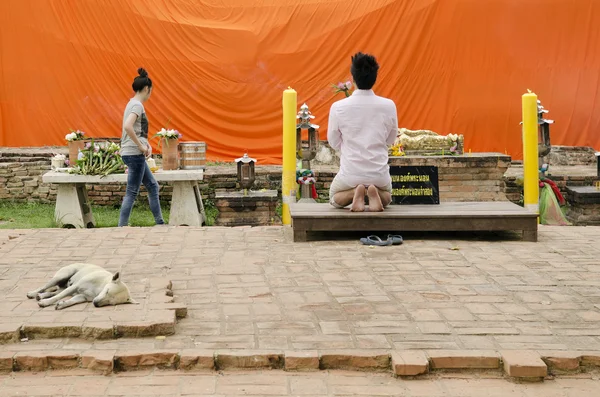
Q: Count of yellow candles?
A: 2